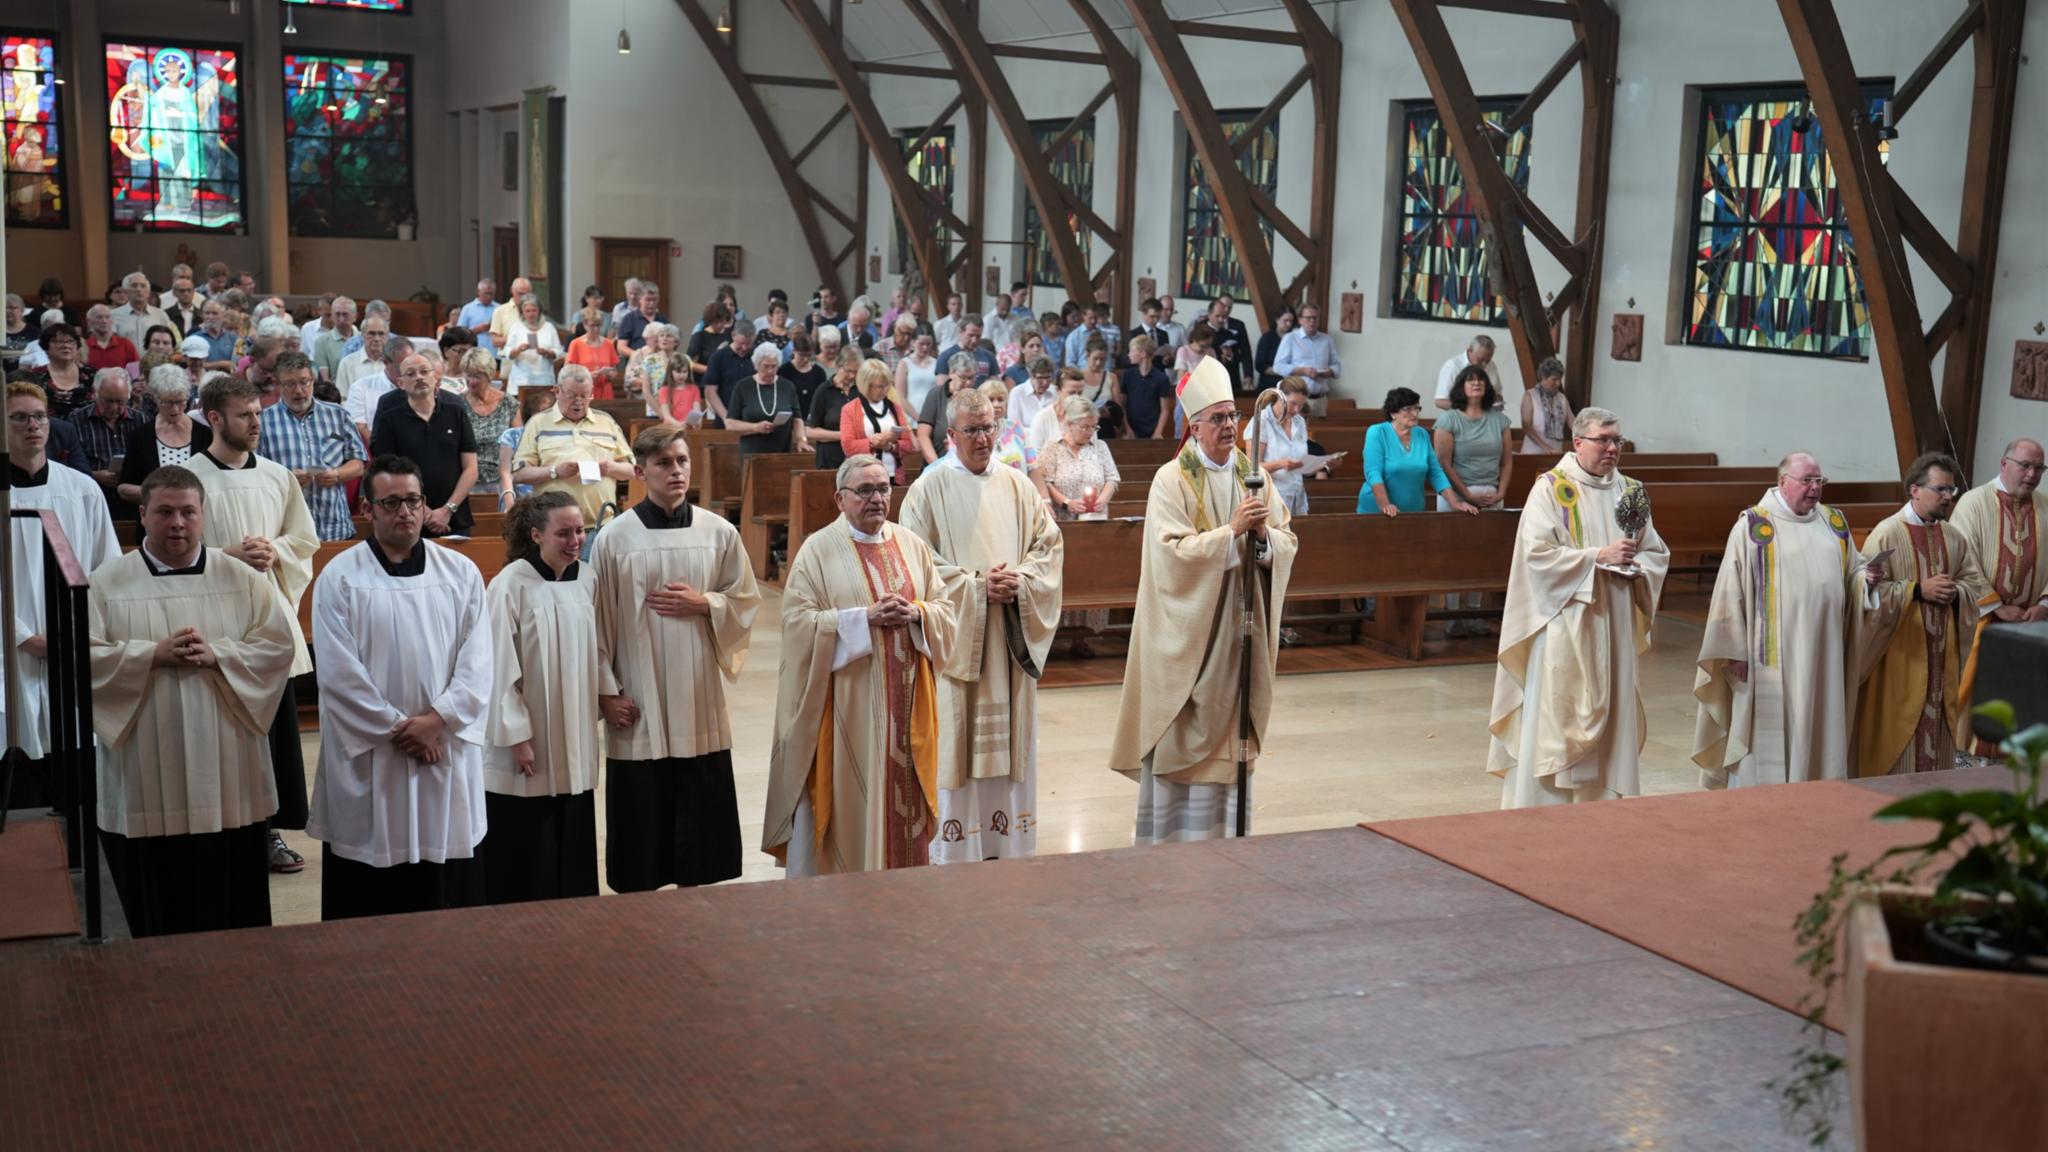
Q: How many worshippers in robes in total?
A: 13